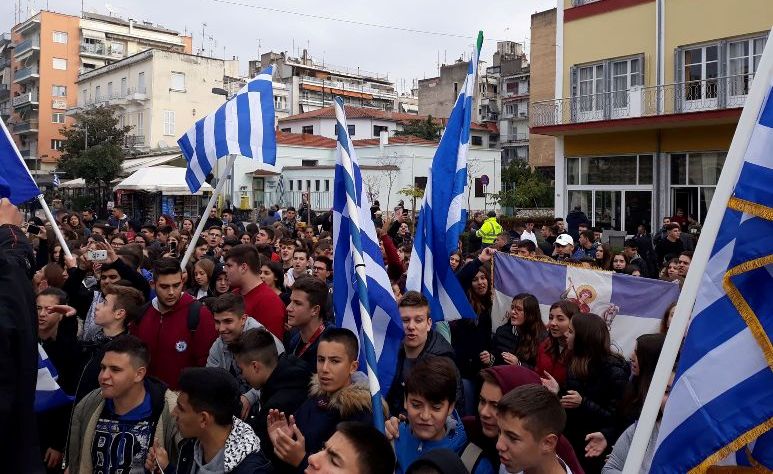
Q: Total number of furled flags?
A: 2